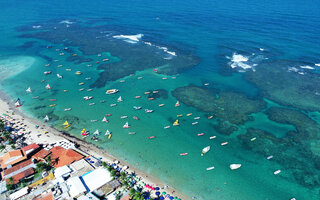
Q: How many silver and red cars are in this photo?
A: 0